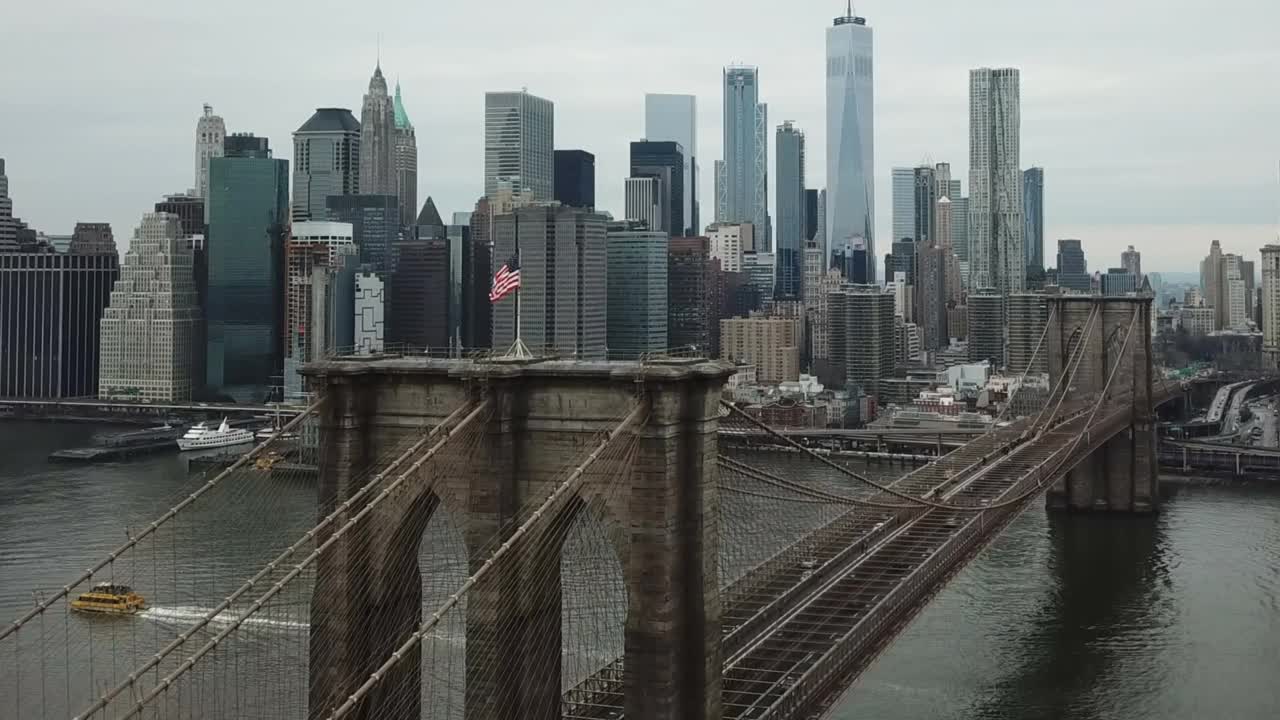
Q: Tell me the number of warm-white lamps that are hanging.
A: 0